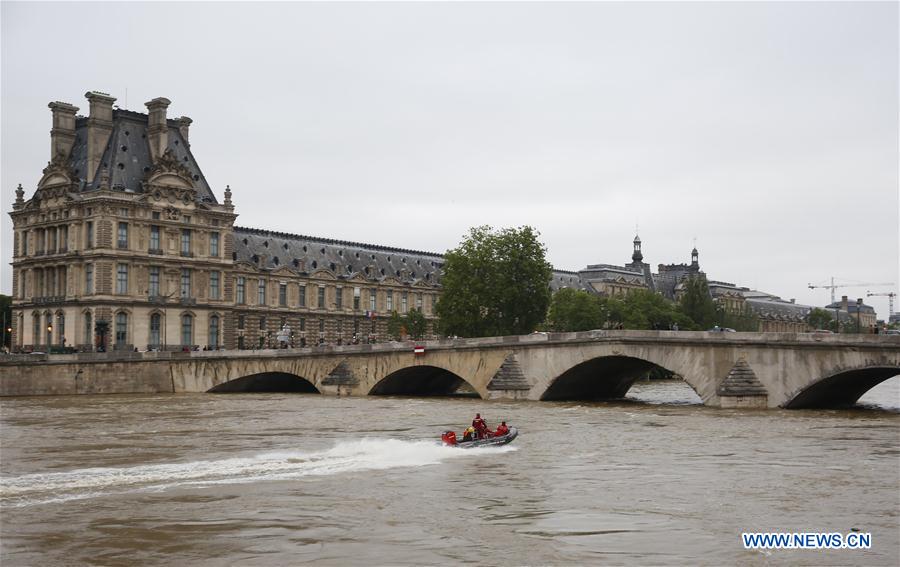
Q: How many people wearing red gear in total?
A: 2